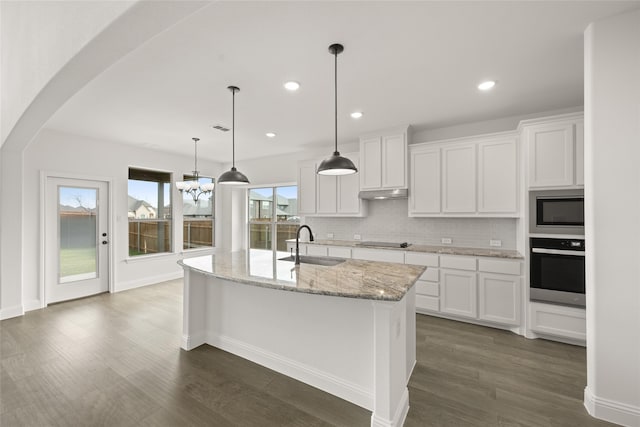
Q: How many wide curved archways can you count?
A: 1